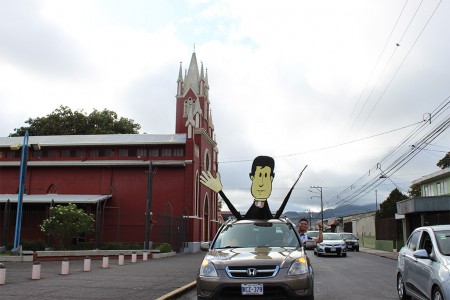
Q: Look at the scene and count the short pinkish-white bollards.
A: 8